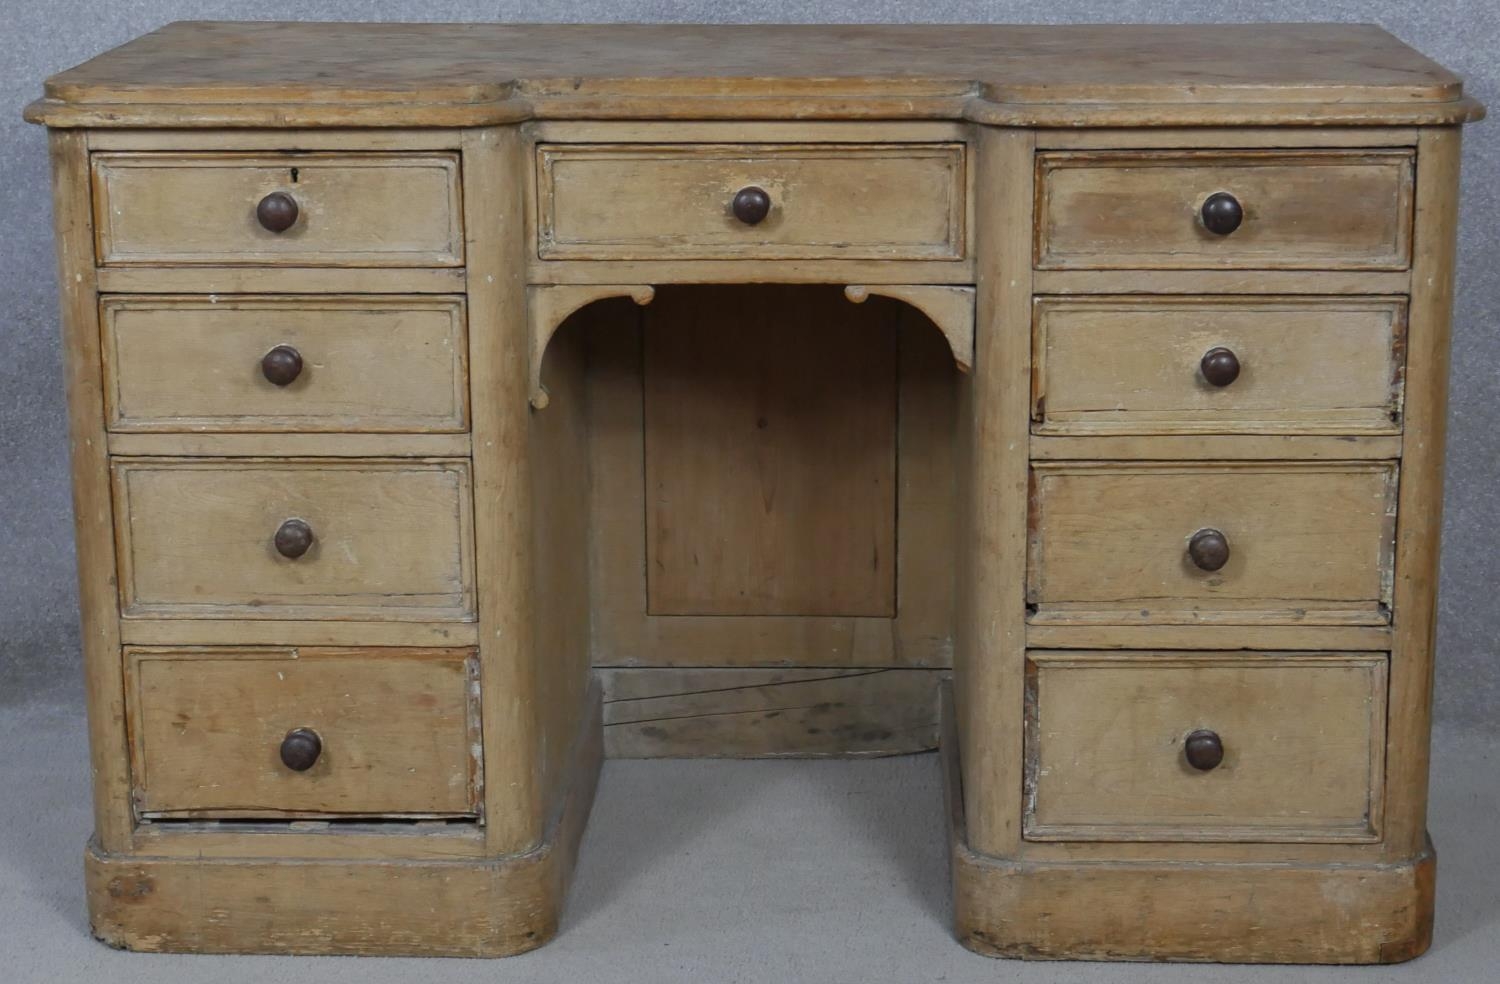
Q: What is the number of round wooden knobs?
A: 9